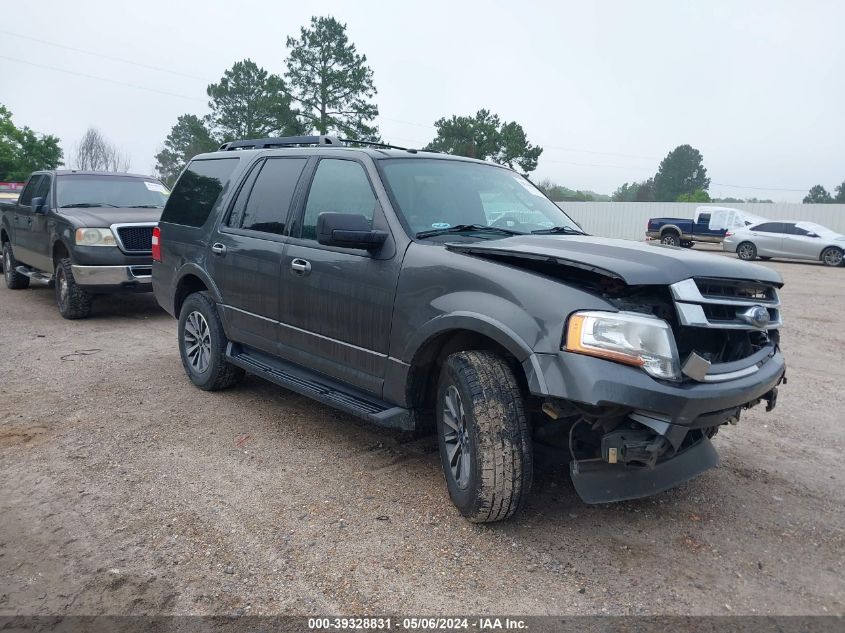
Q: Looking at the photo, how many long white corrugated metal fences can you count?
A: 1